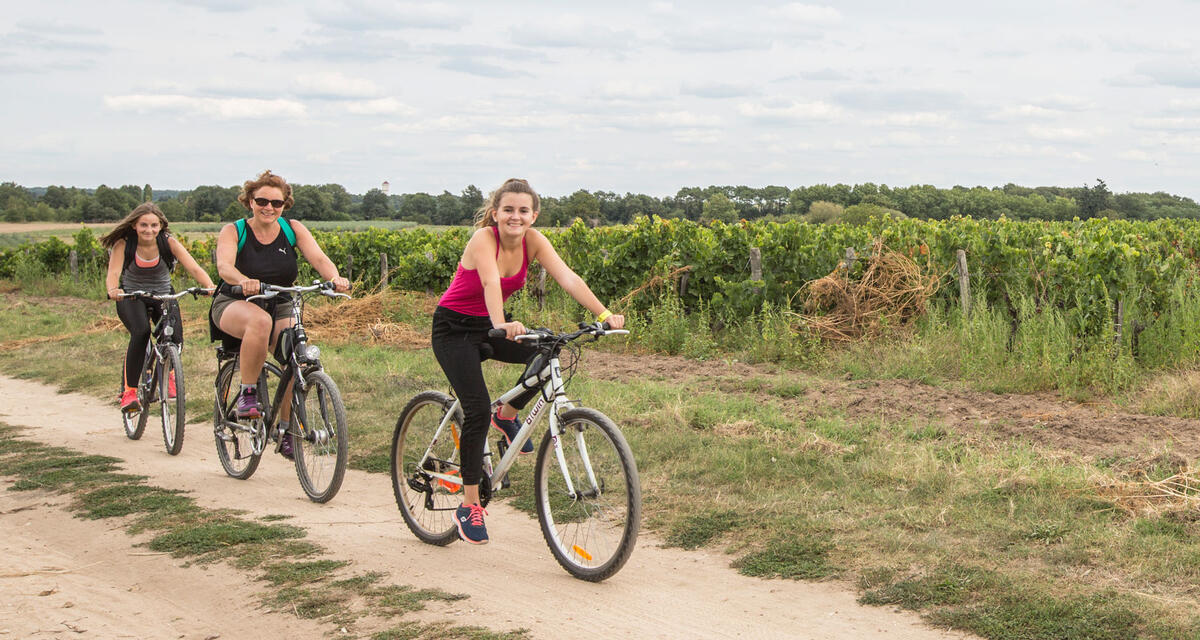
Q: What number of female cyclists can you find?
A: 3